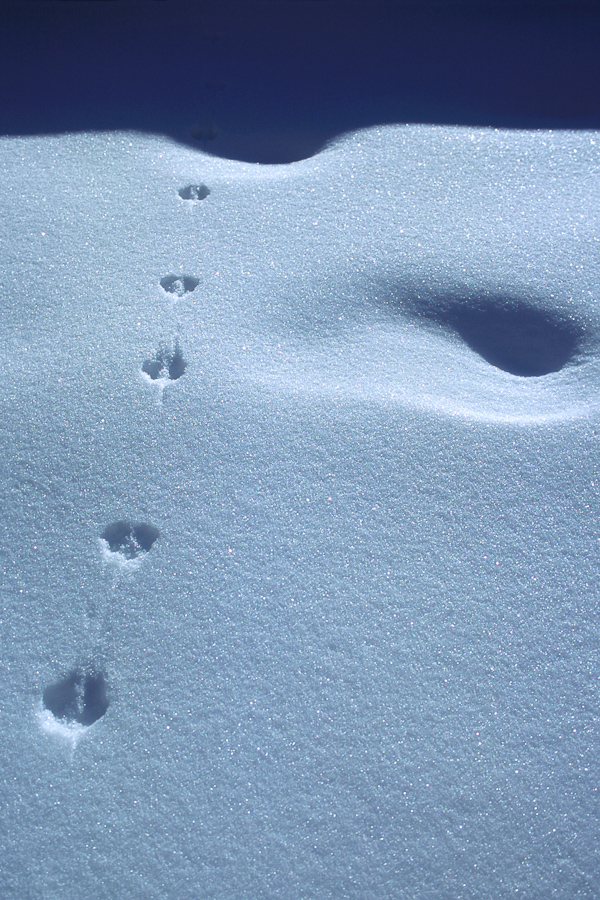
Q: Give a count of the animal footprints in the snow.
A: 5